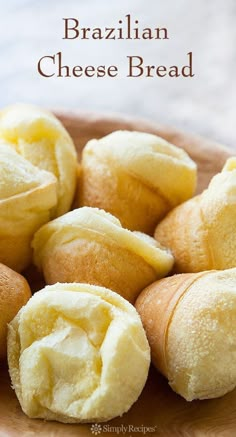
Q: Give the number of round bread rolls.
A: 8